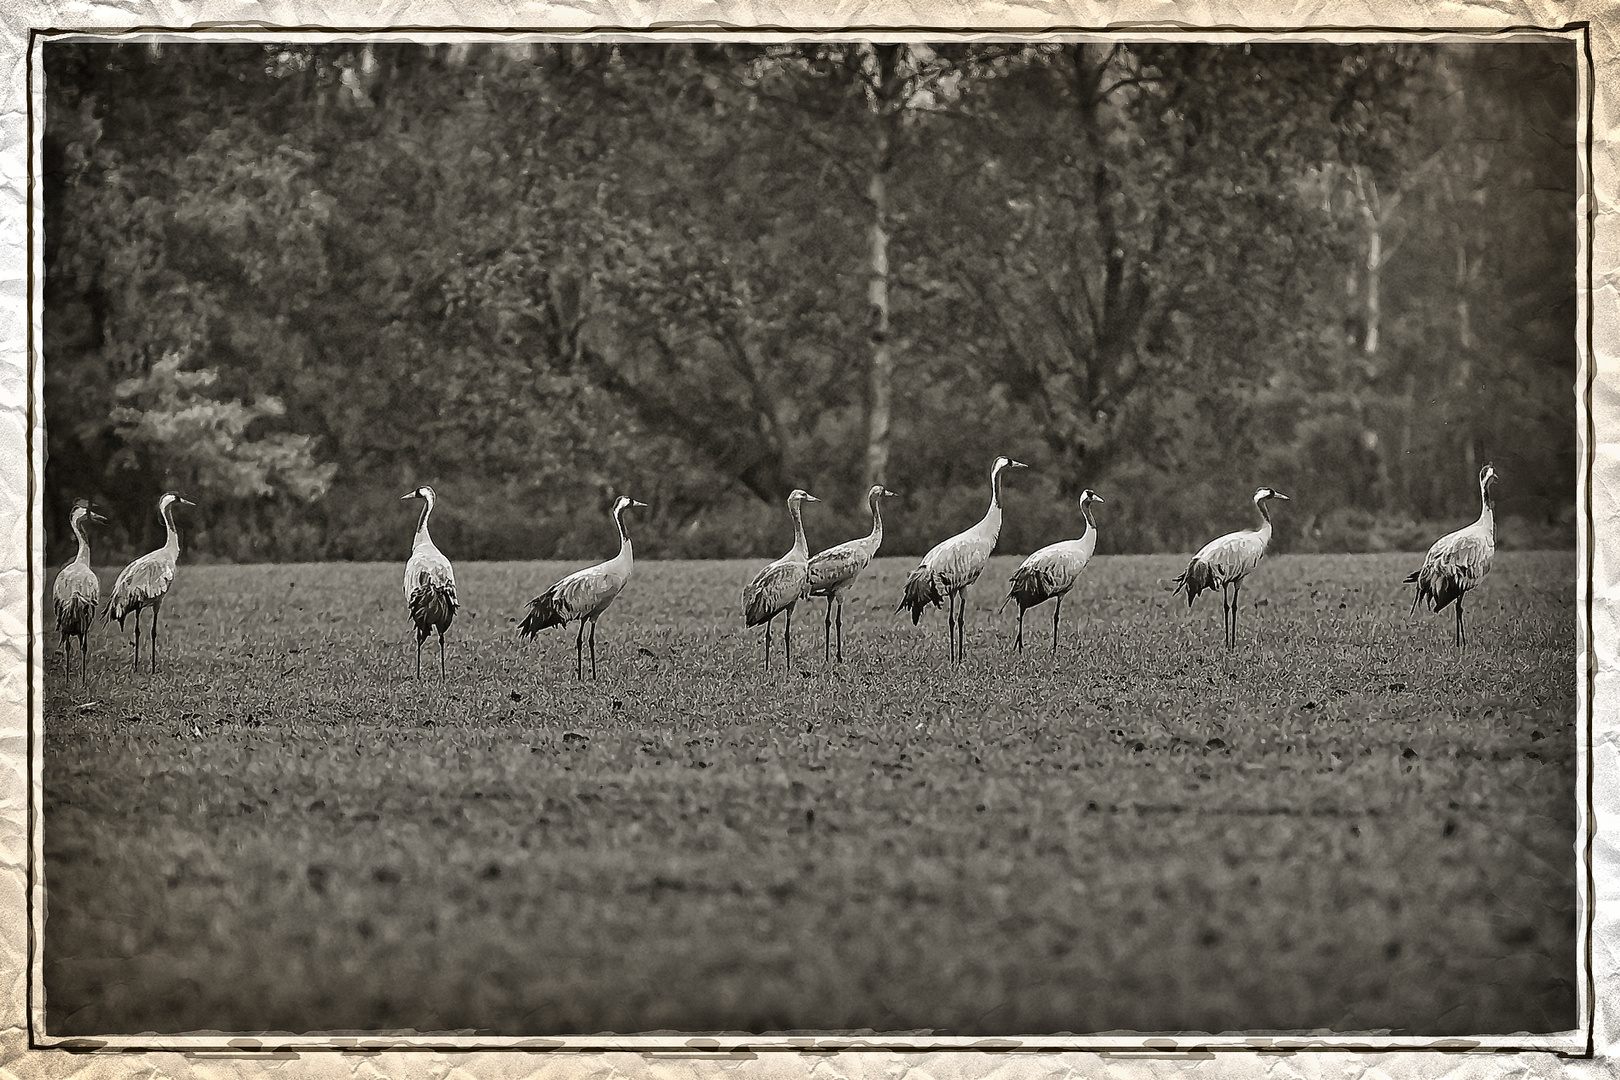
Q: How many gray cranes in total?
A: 10